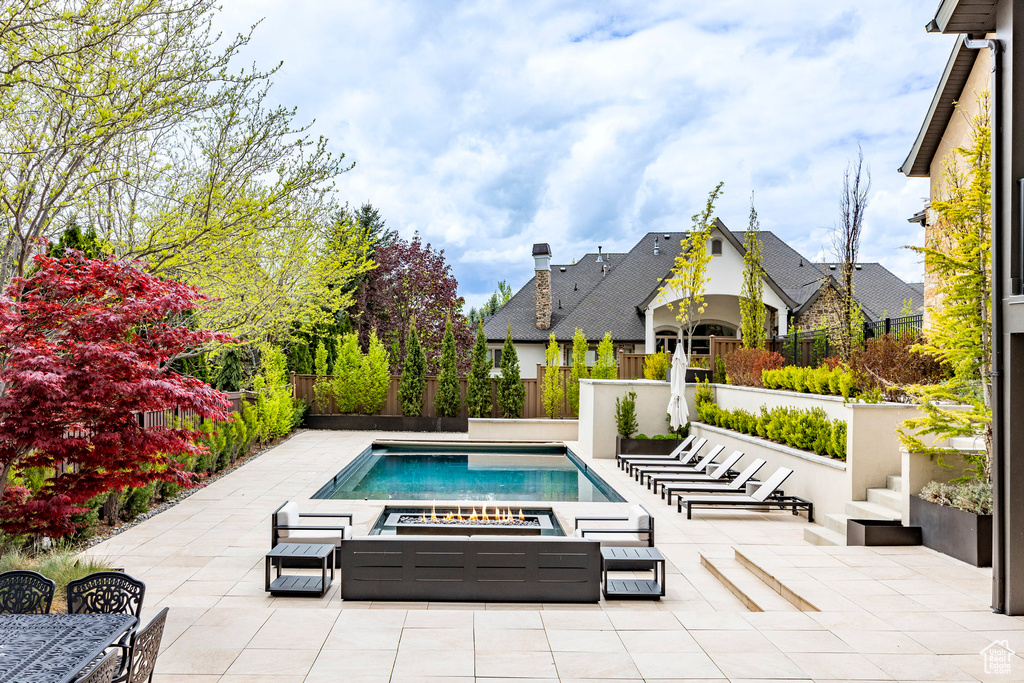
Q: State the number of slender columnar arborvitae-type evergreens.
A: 4